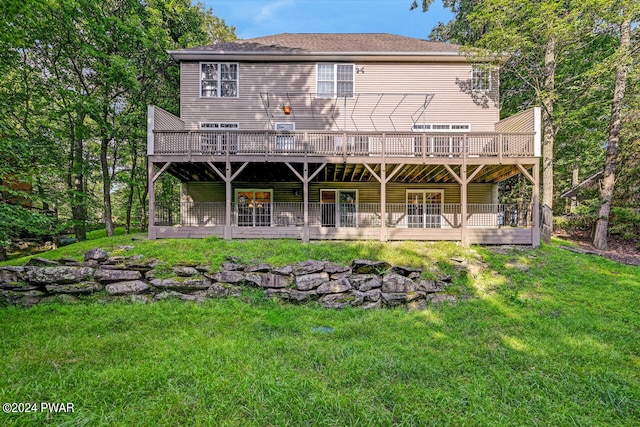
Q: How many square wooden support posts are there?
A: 6